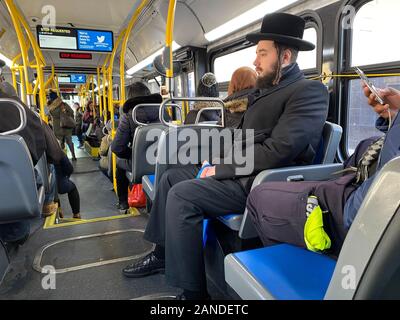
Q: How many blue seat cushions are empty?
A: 2